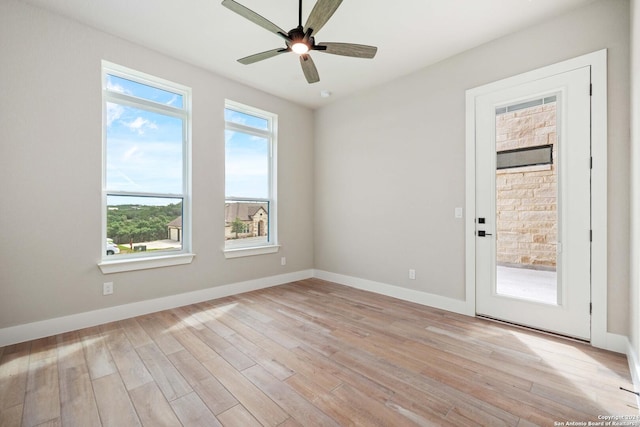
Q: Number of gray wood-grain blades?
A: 5